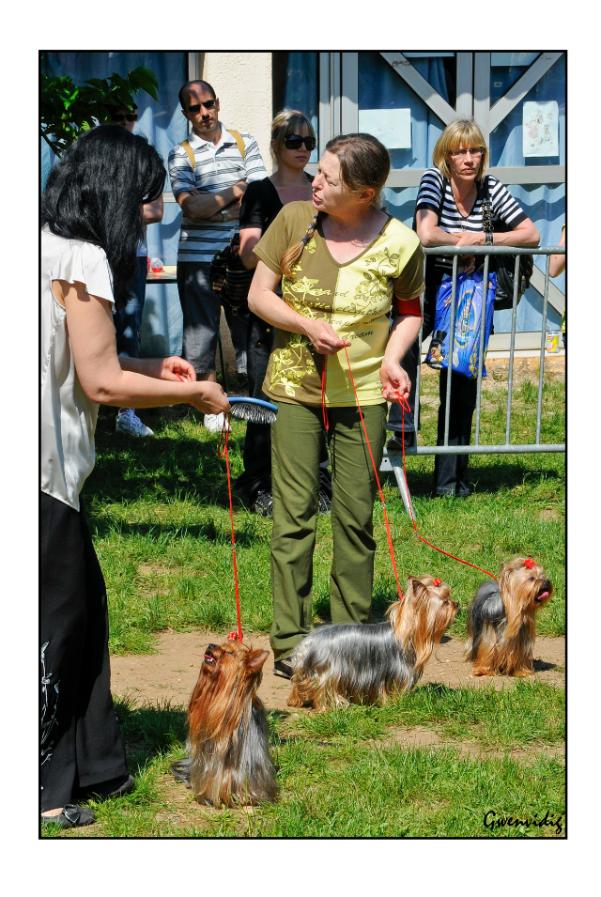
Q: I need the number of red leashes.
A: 3